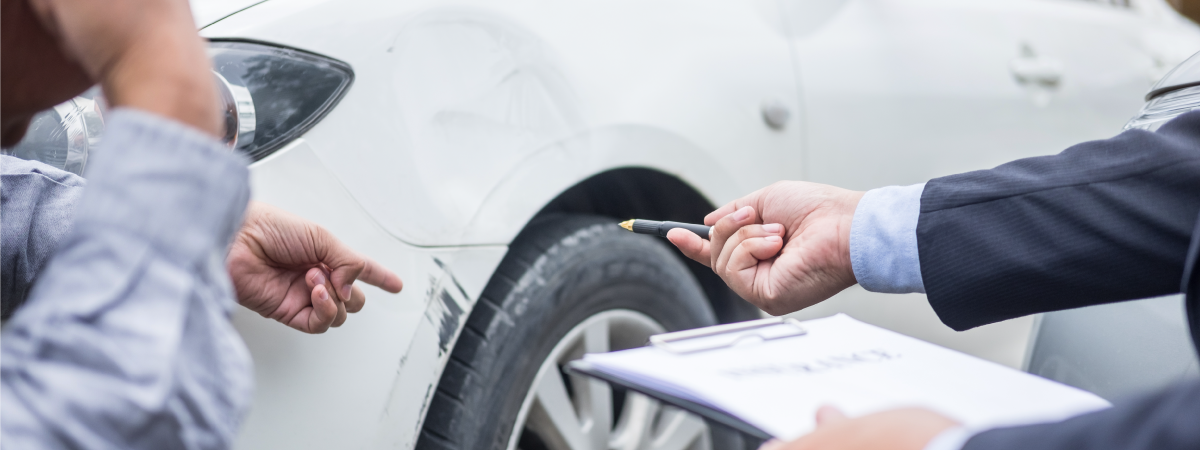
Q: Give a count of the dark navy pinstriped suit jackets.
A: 1